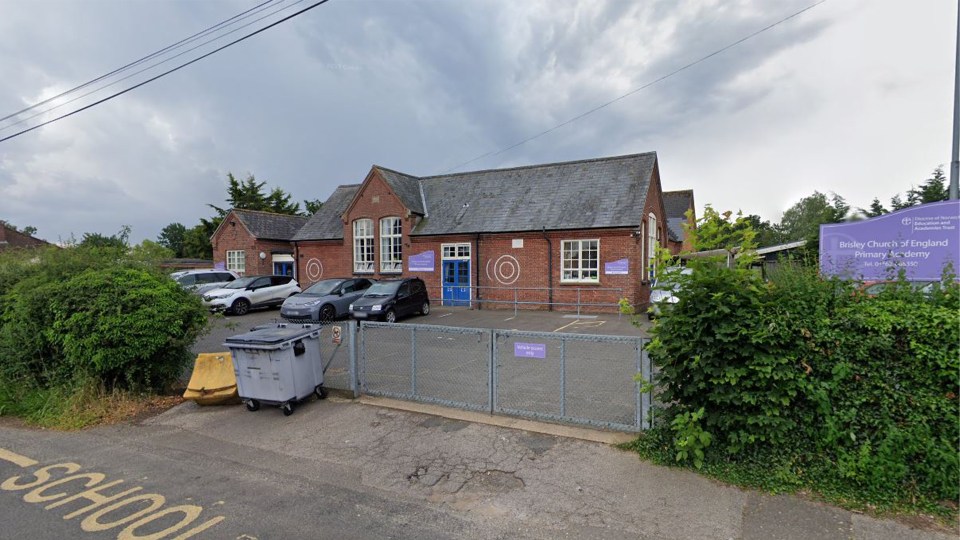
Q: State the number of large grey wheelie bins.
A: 1